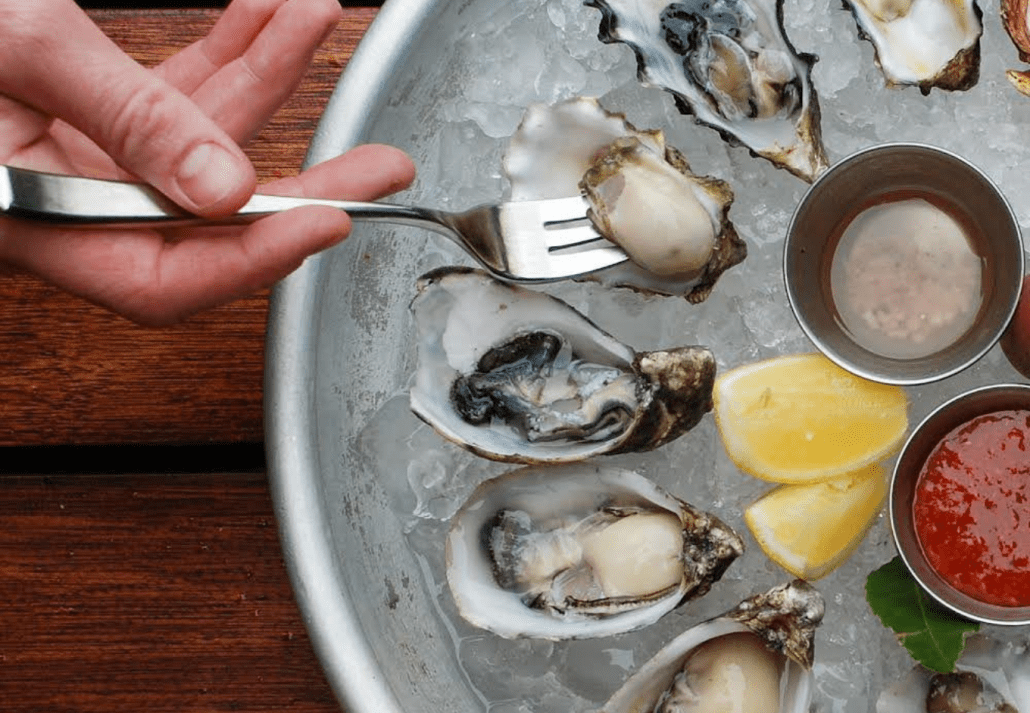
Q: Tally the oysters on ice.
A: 7